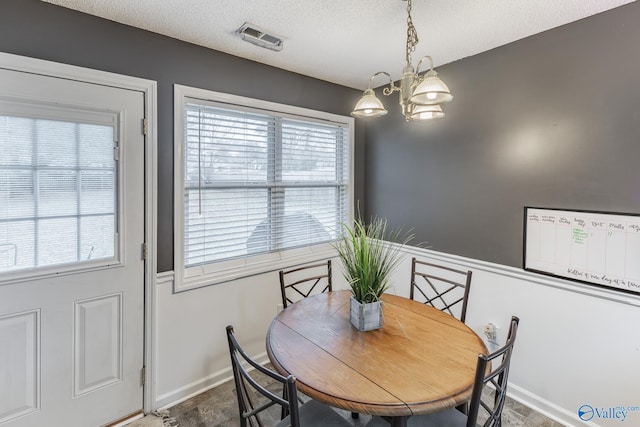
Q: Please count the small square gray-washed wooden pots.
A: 1